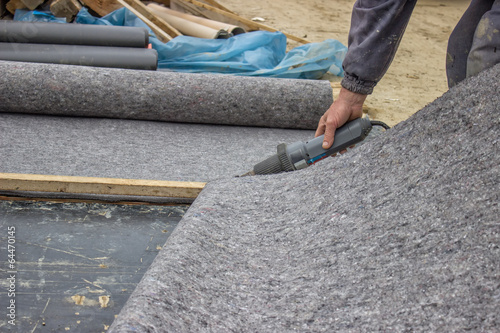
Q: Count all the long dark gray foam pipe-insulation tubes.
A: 2